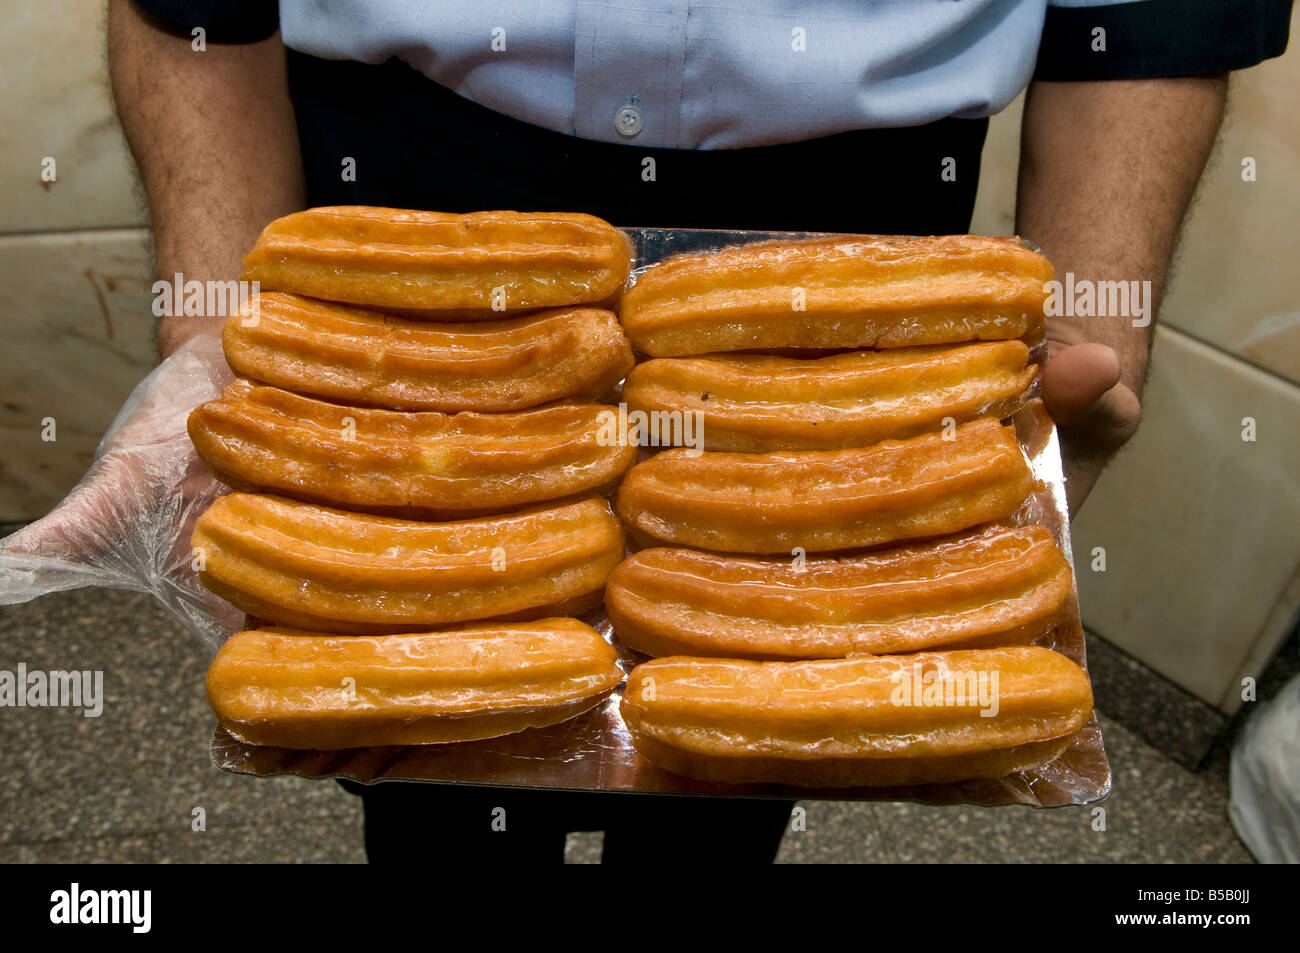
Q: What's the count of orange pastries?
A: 10